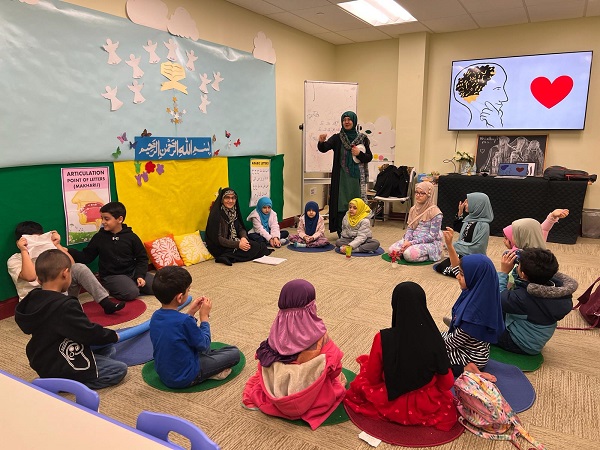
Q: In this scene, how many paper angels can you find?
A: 10